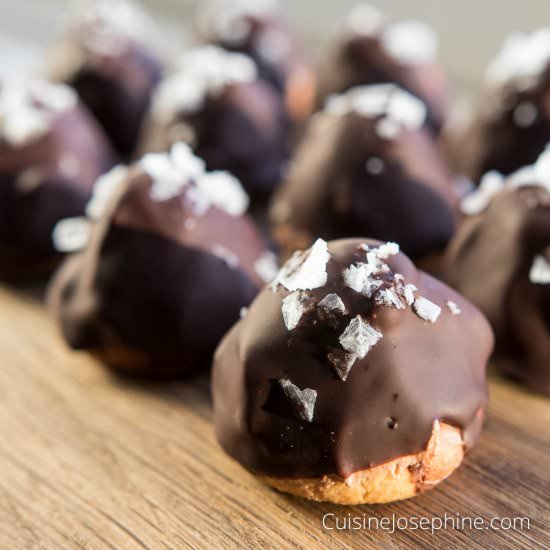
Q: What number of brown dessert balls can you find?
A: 10